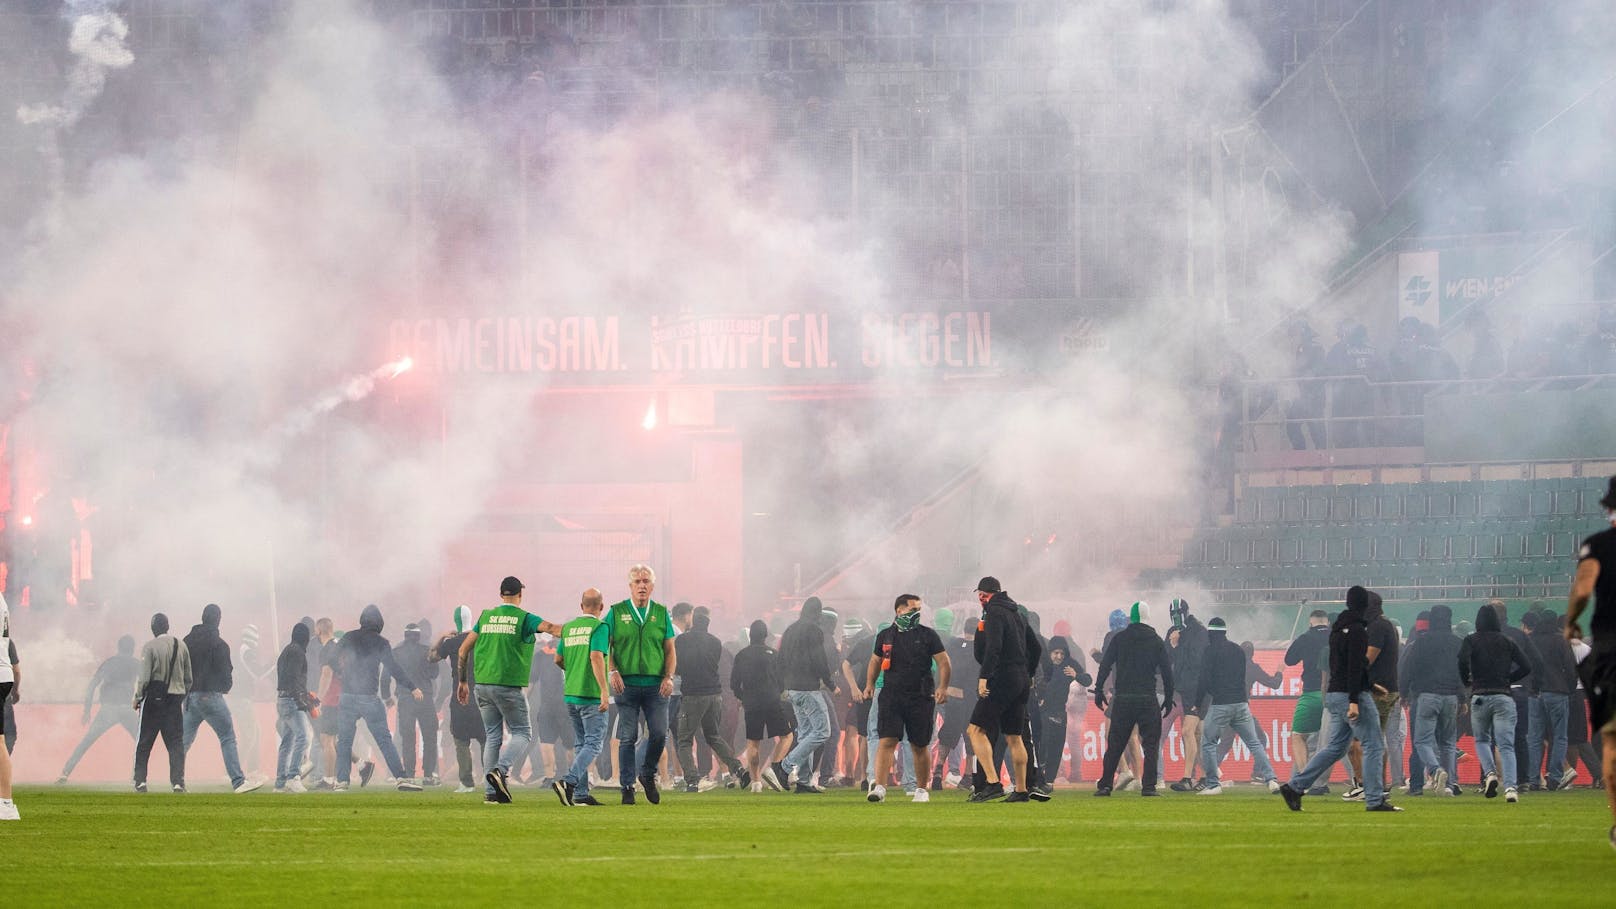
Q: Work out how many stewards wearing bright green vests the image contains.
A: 3